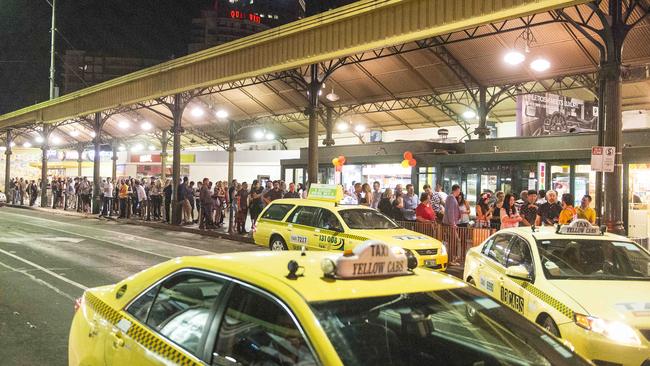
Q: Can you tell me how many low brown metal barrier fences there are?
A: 1